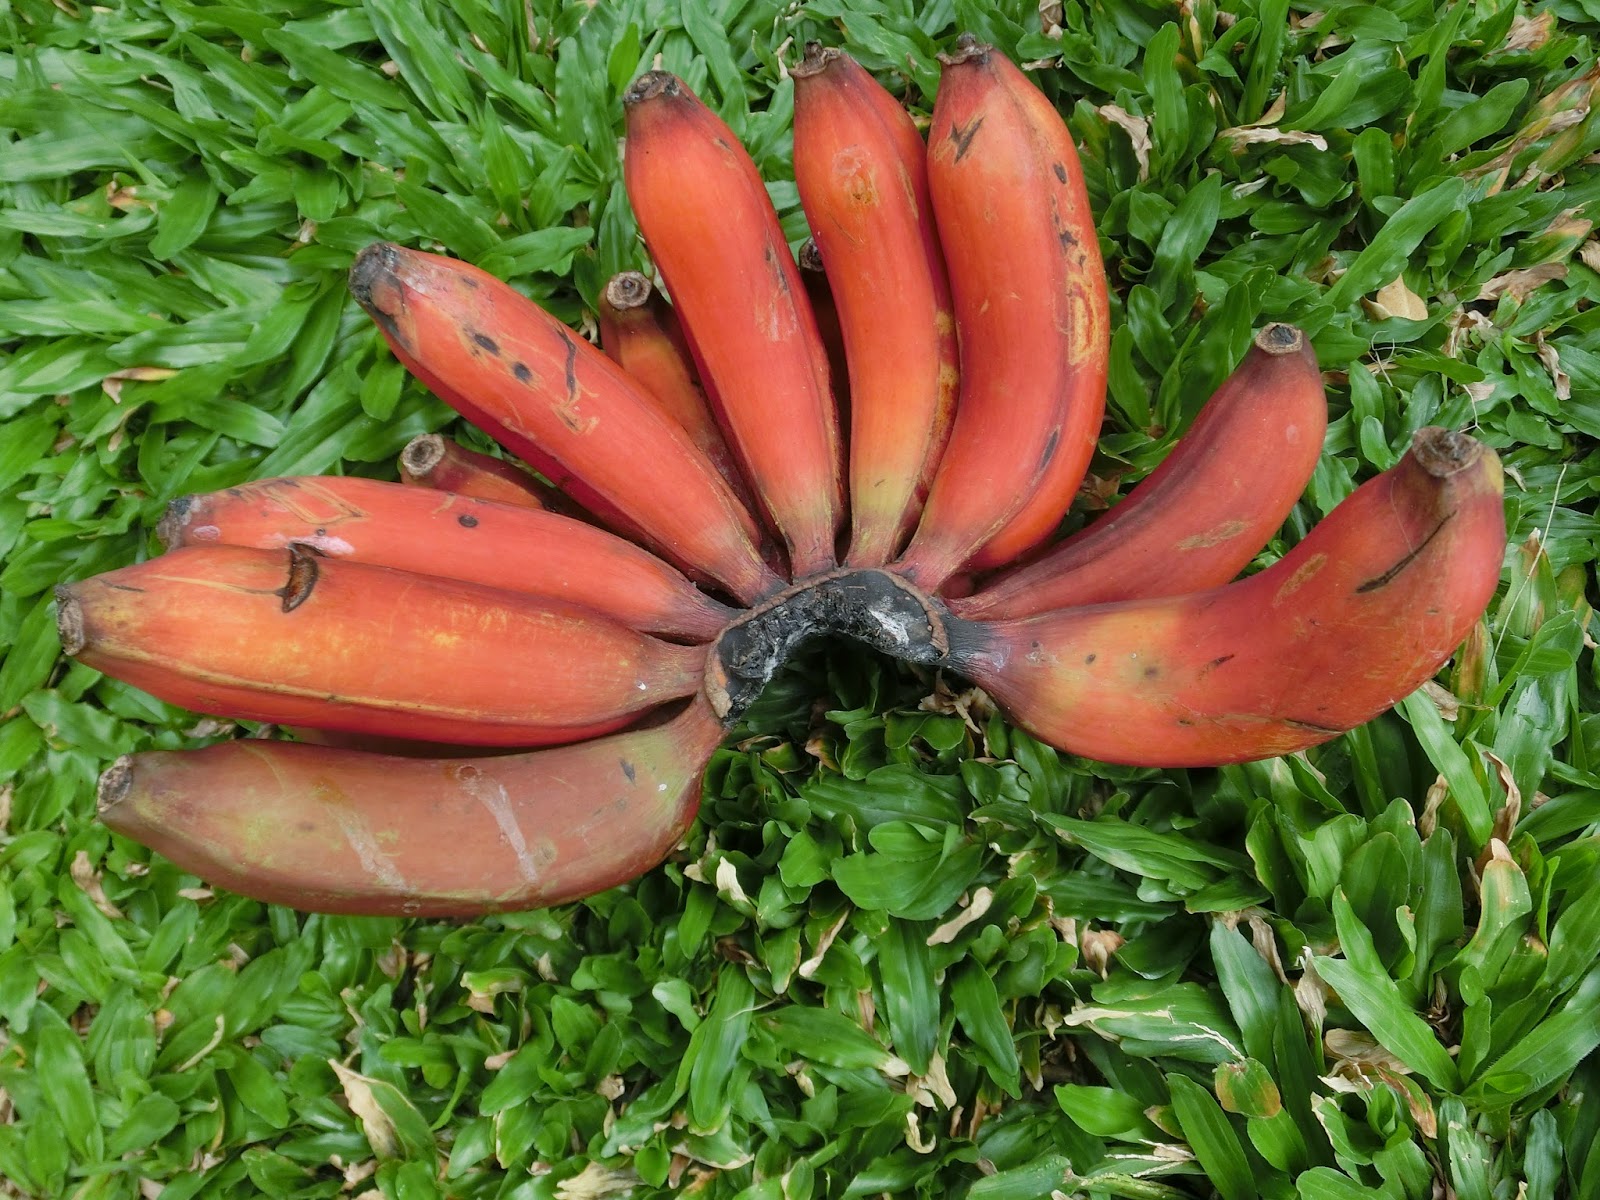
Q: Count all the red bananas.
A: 12